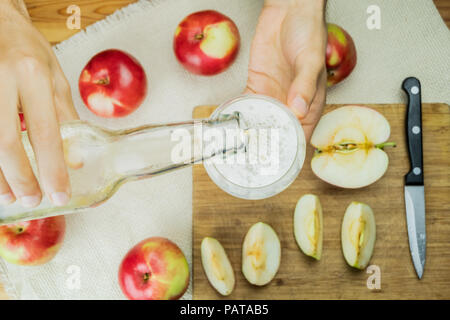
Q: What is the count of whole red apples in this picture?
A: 5